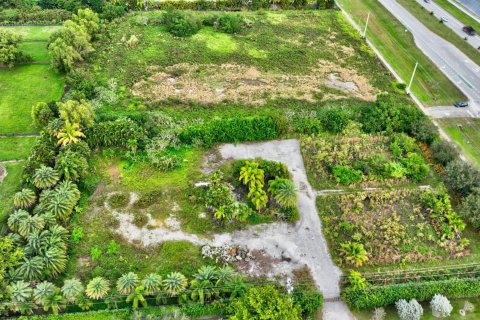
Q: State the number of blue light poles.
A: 0